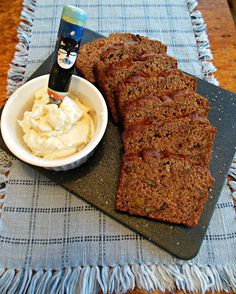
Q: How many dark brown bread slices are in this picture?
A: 7